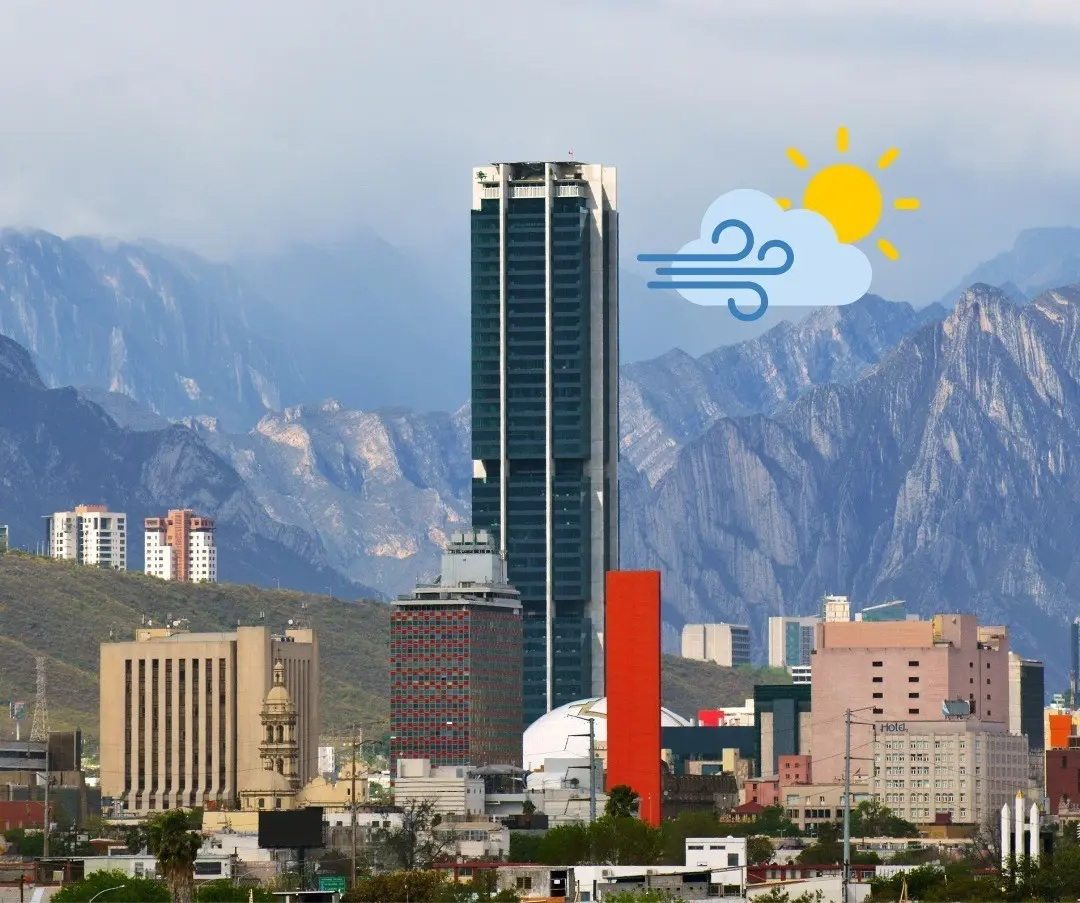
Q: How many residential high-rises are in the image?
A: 2